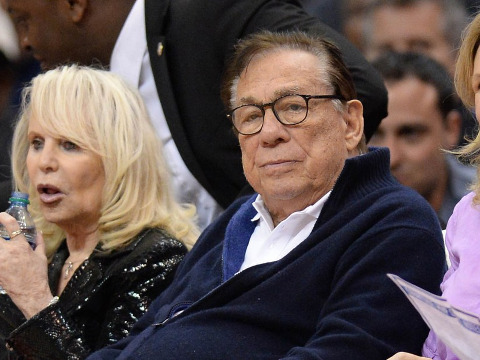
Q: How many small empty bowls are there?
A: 0